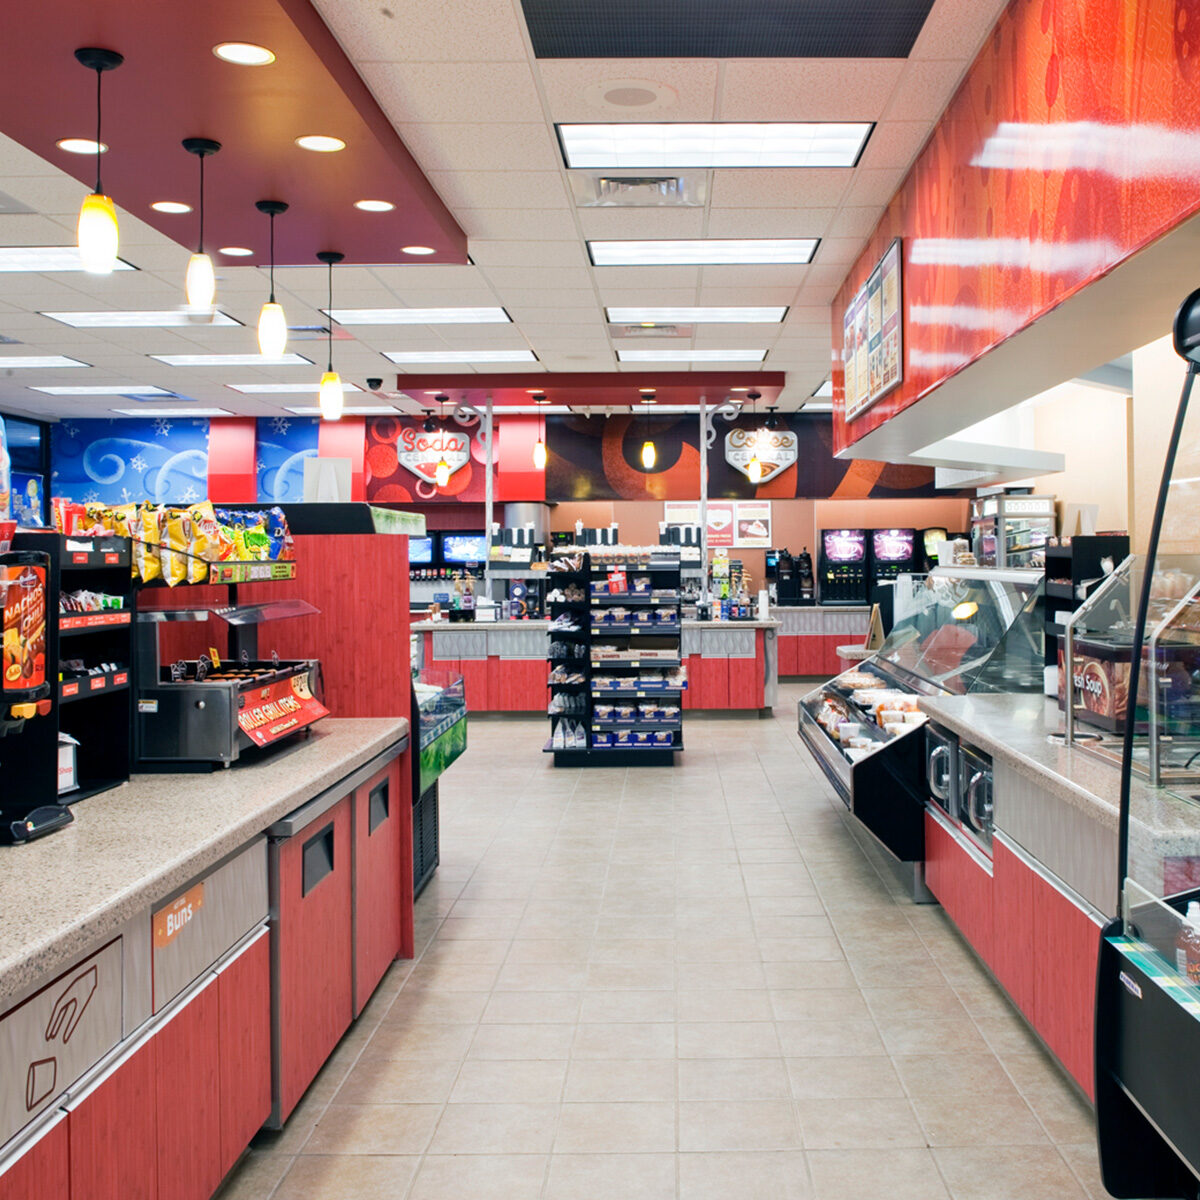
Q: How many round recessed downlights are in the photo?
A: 15